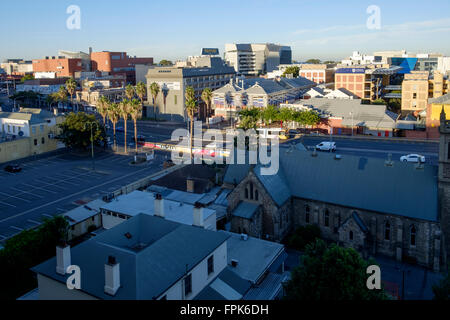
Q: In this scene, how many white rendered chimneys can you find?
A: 4